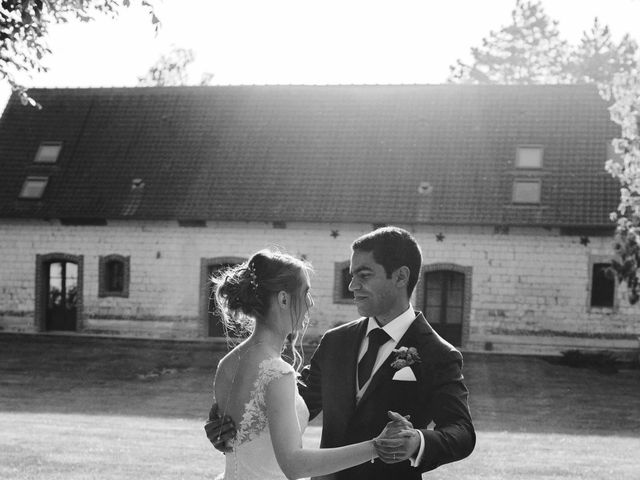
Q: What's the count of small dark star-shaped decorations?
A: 3